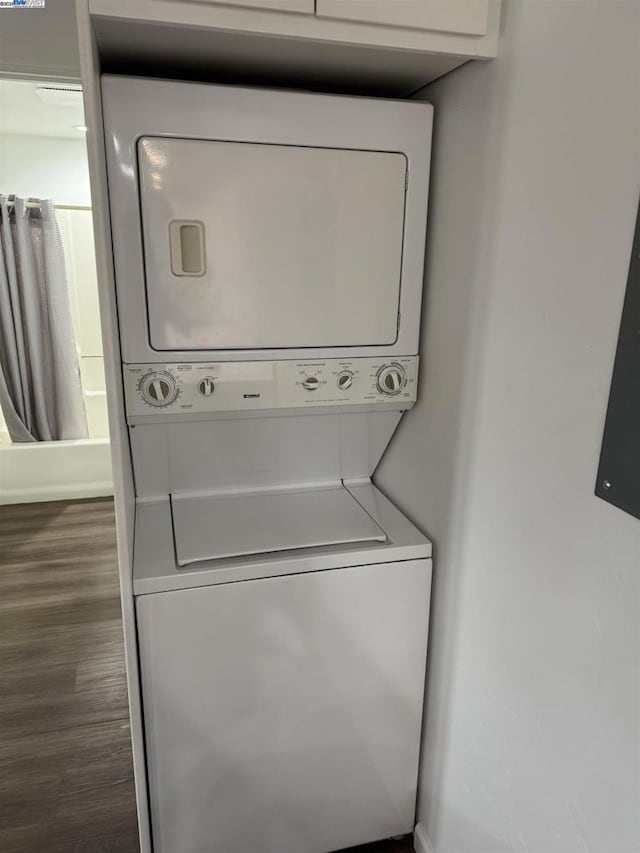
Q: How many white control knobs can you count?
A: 5